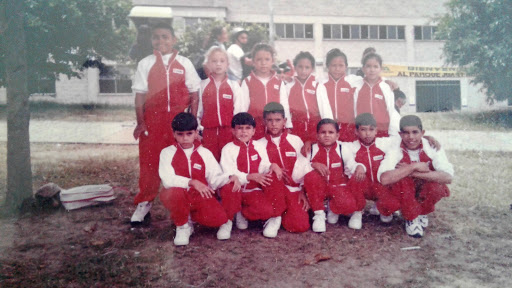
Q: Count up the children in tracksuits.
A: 12